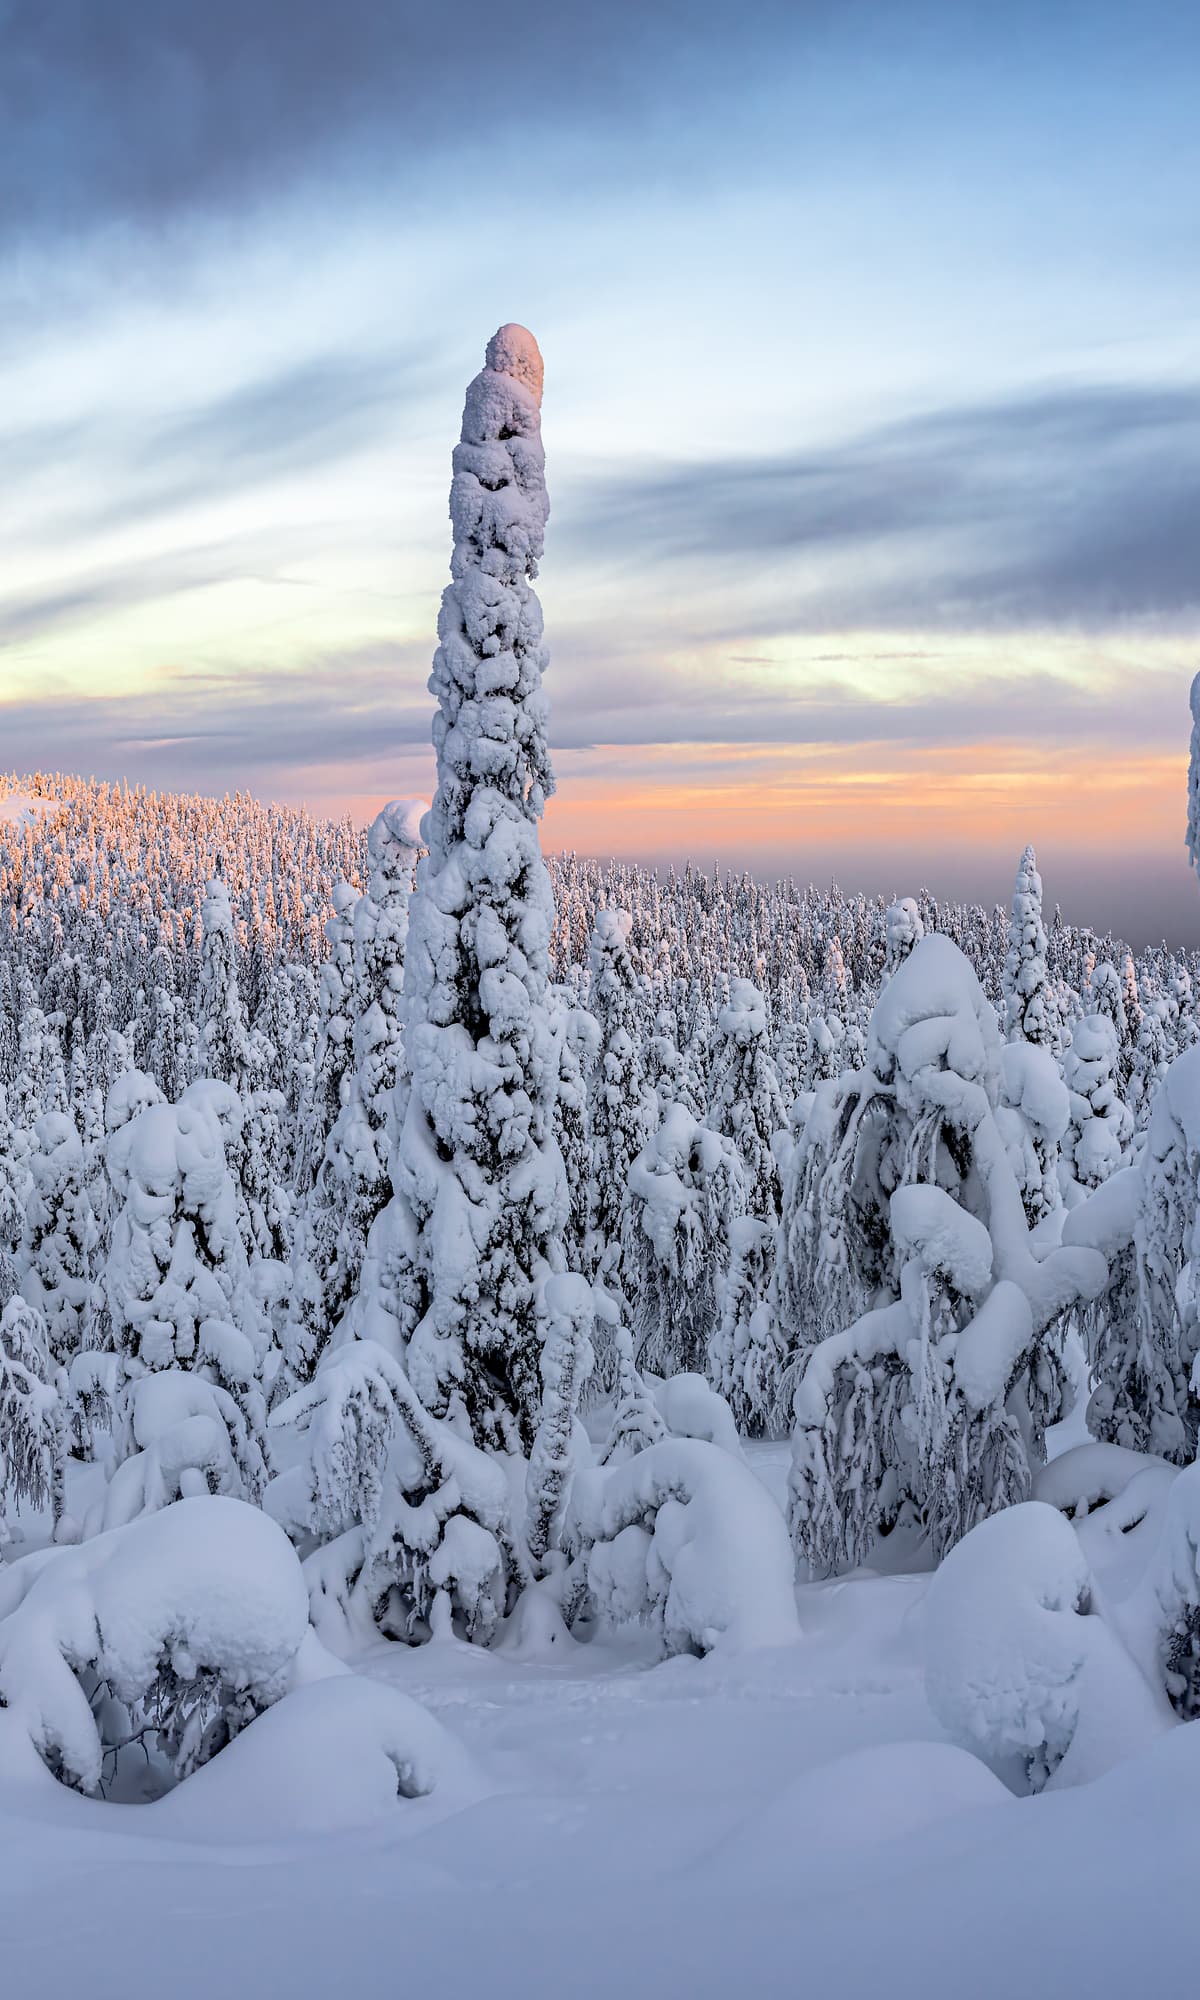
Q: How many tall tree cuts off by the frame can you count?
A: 1